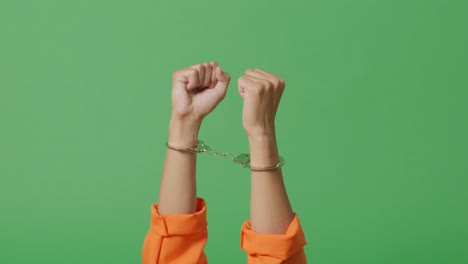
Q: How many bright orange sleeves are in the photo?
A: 2